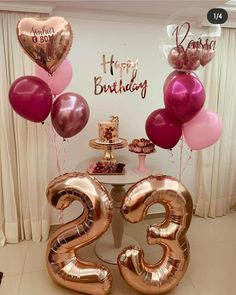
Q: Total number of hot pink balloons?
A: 3